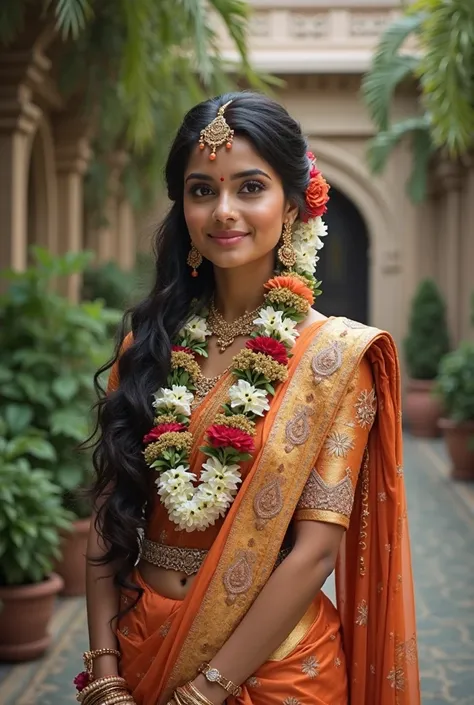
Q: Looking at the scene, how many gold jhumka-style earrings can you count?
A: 2